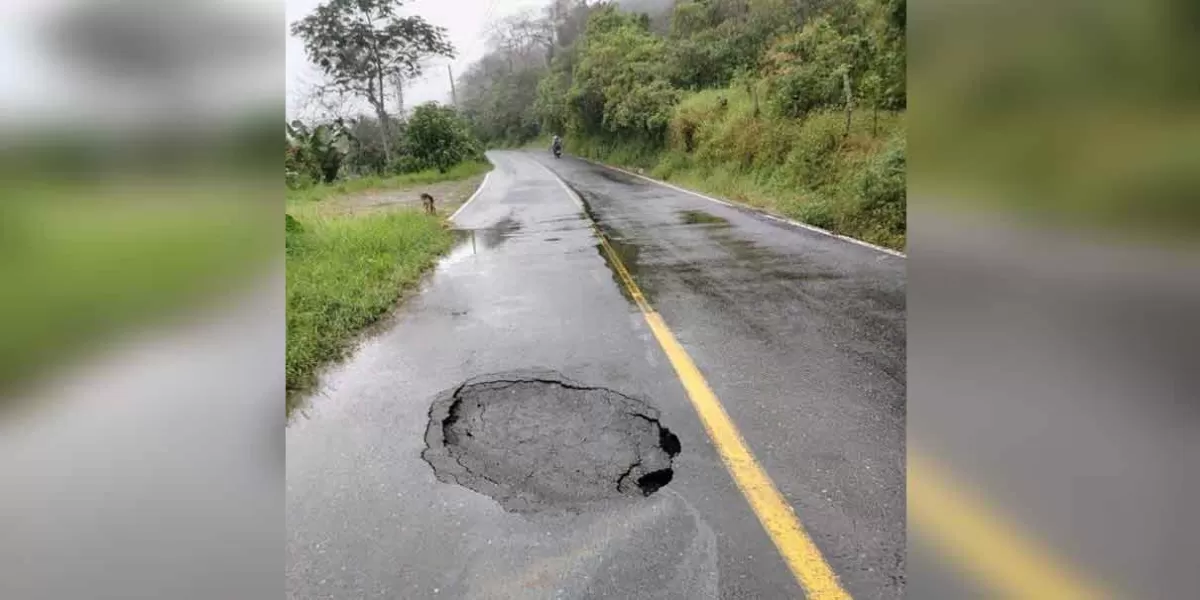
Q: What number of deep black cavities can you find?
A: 2